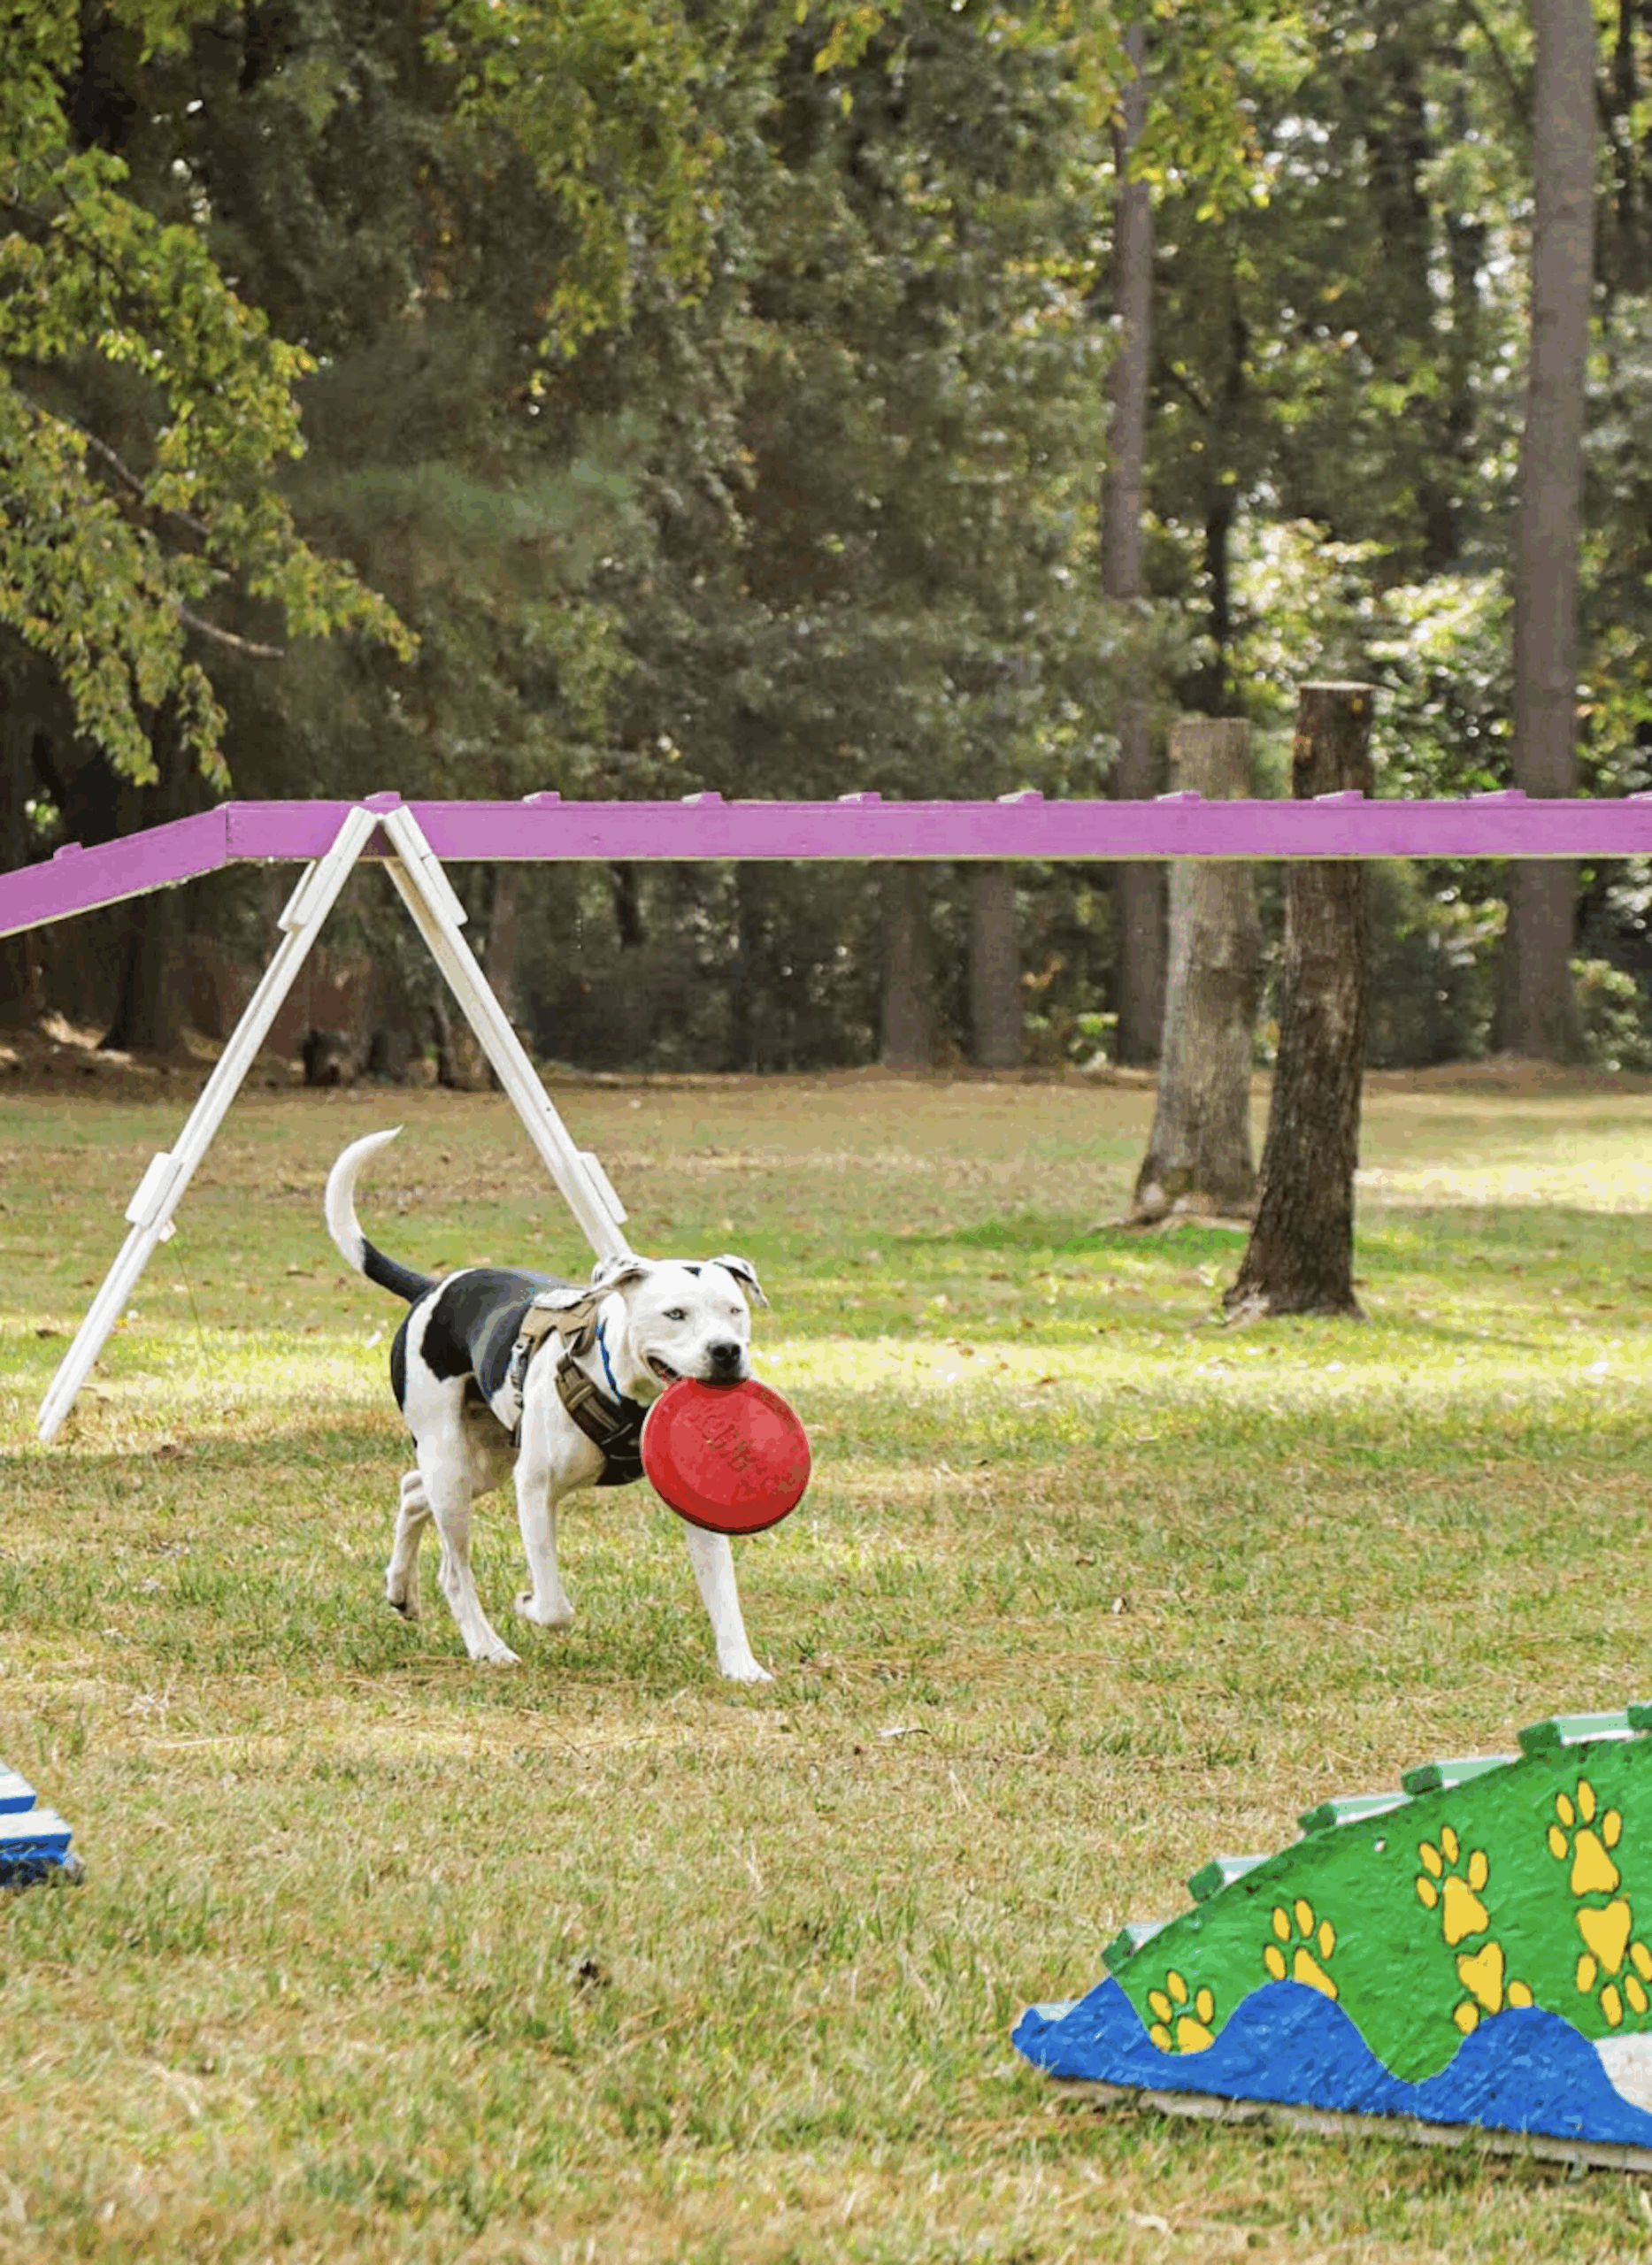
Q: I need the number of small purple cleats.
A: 10